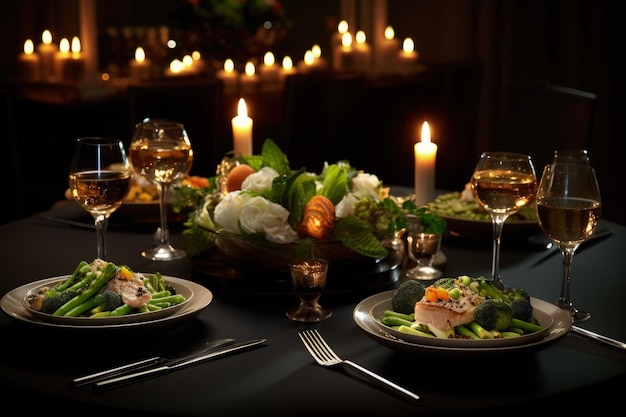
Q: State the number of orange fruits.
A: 2